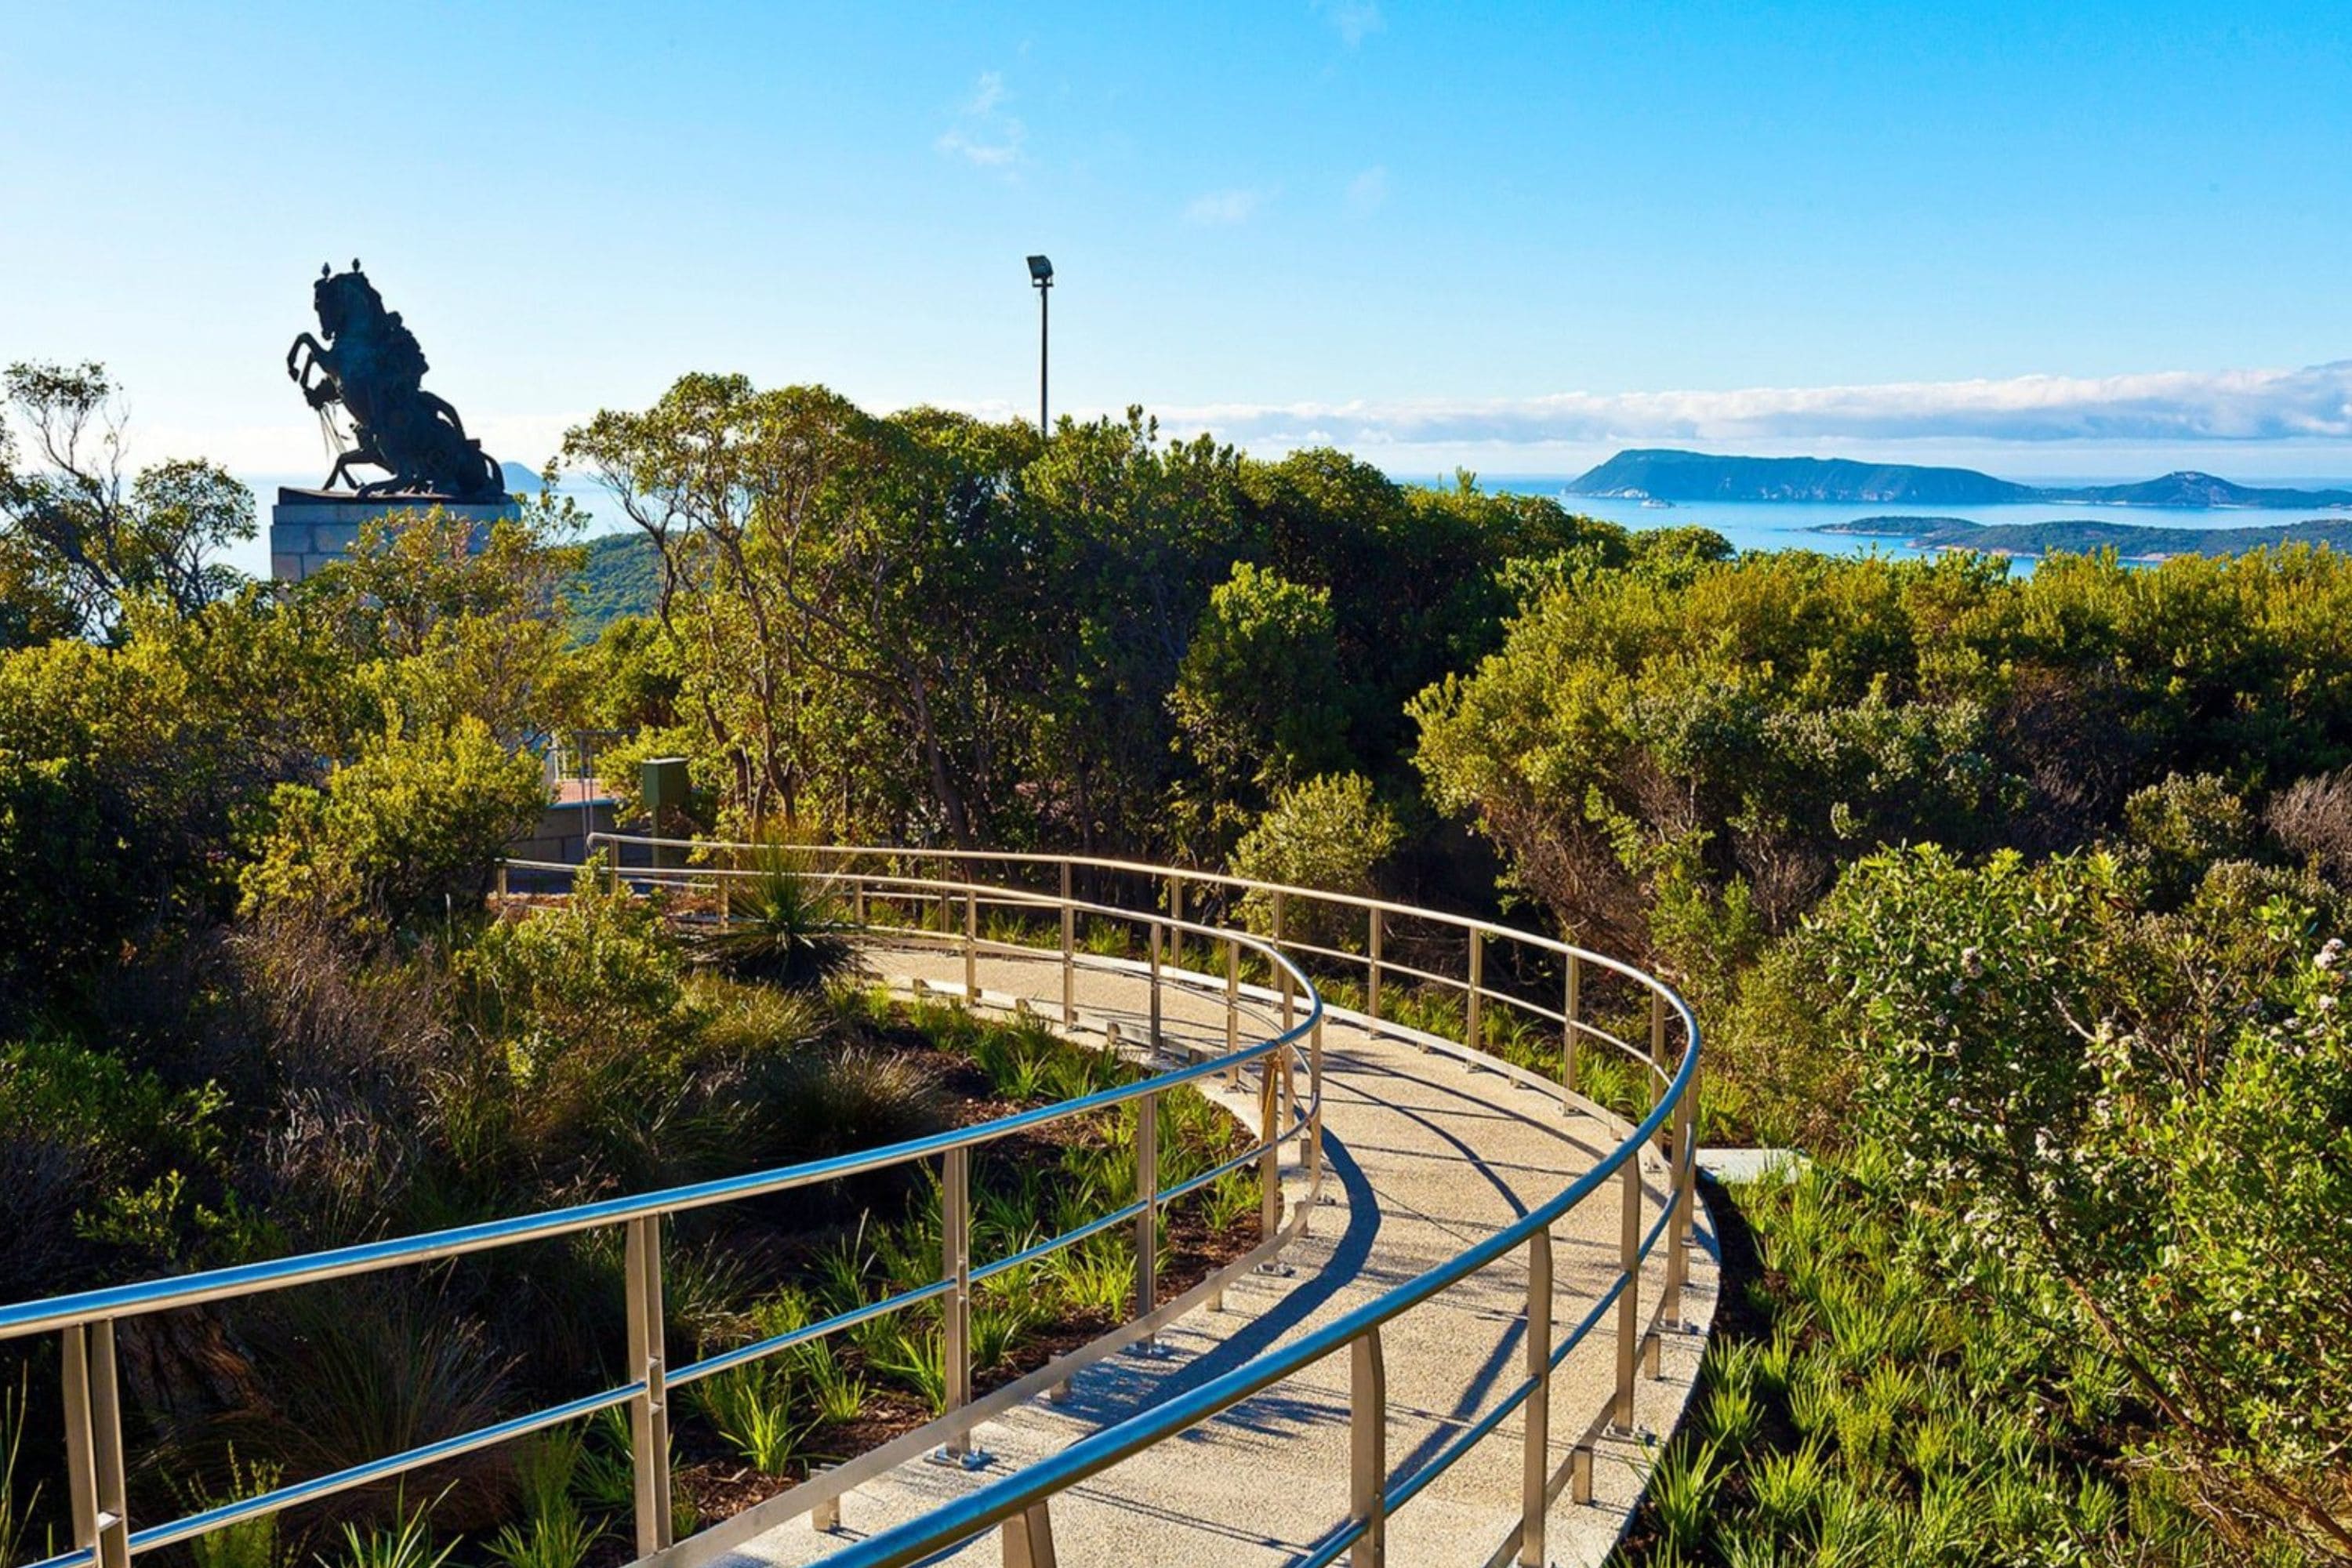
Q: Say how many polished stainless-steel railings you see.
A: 2